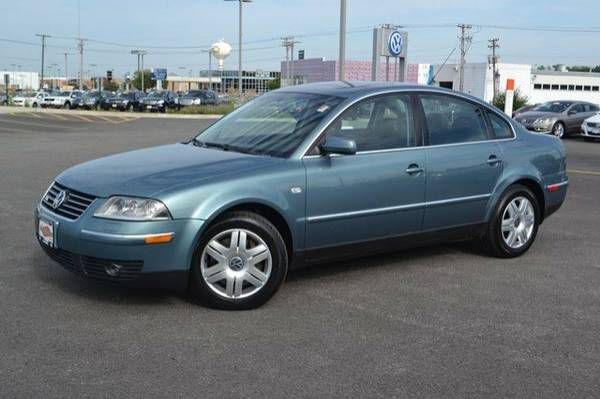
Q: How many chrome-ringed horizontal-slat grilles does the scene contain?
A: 1